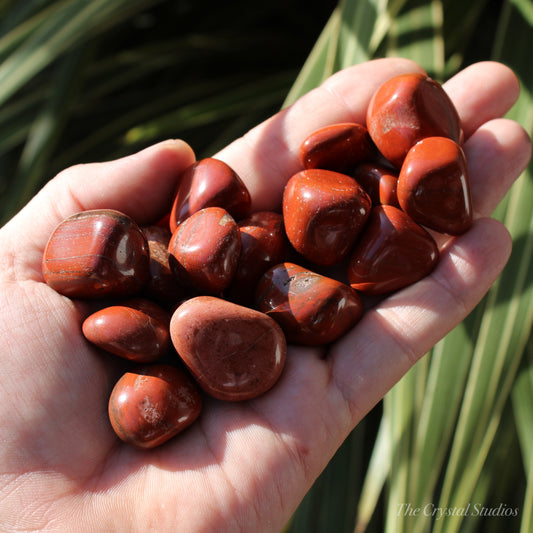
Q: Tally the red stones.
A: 15